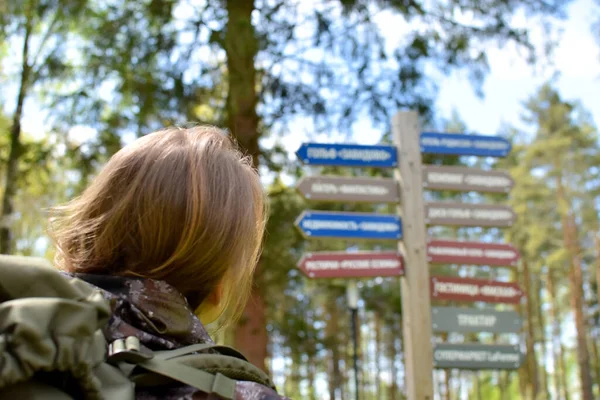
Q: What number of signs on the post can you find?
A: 11